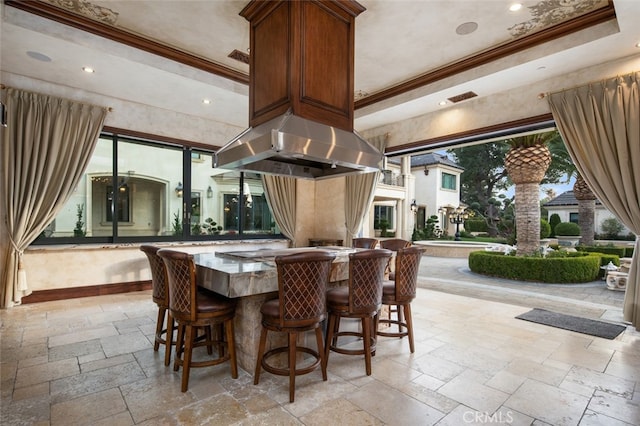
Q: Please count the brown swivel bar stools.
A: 7